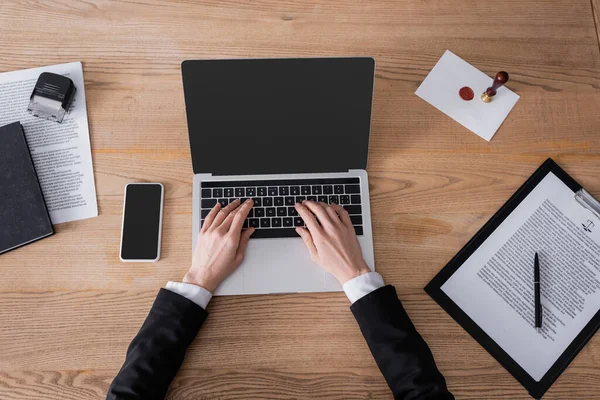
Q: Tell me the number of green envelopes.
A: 0